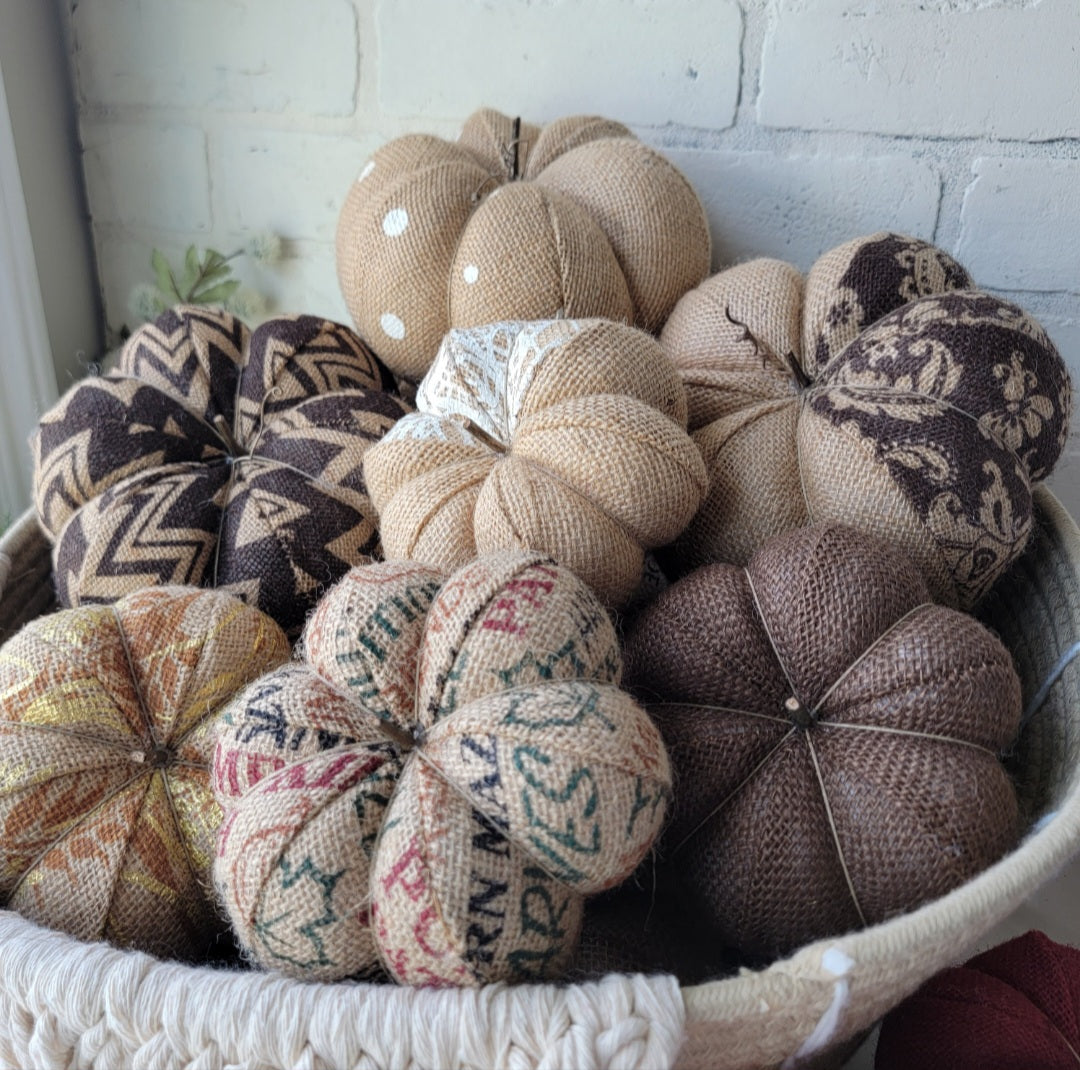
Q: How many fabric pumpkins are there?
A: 8